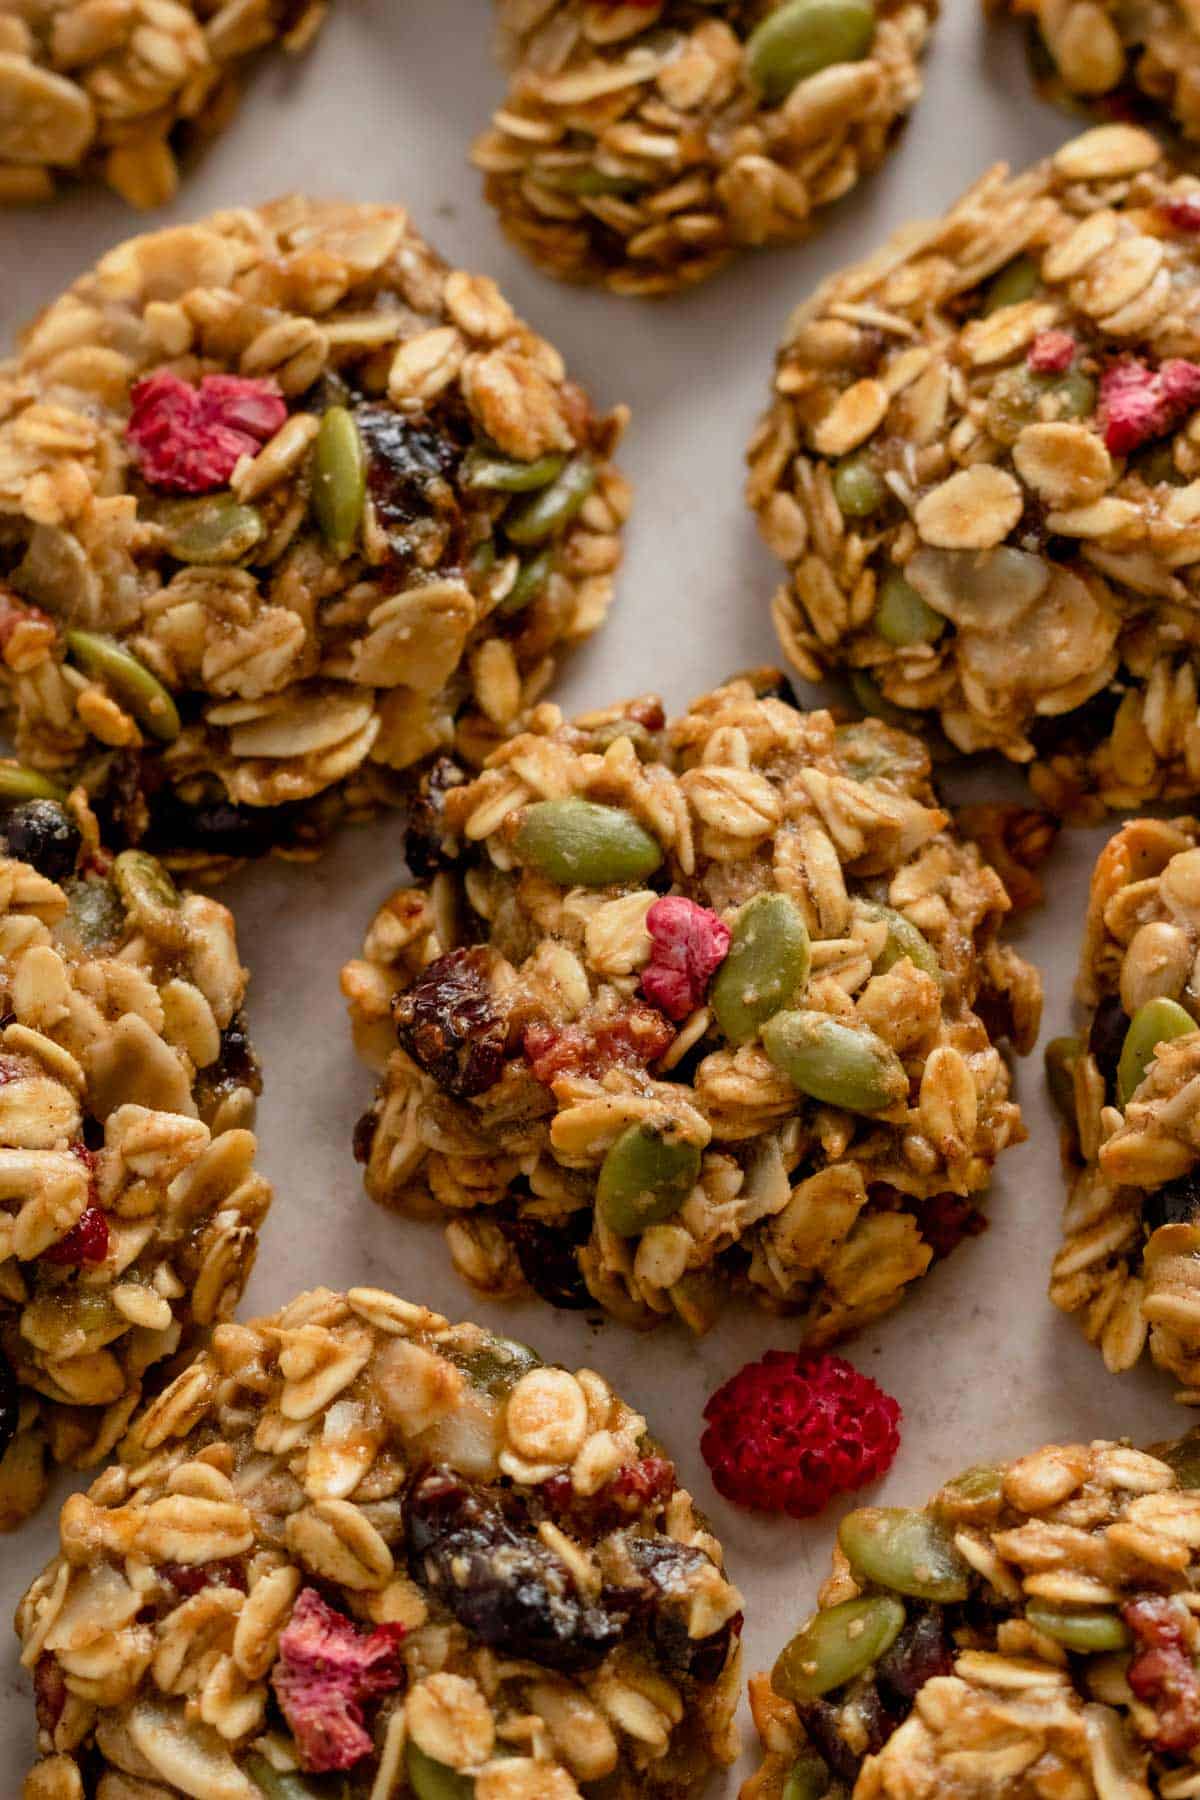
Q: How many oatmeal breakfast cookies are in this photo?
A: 10